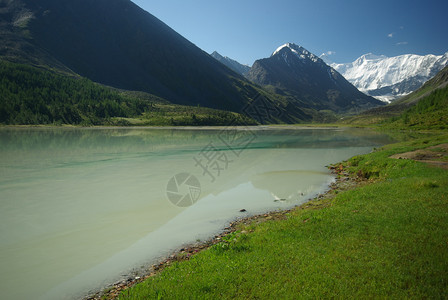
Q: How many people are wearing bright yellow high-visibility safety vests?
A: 0